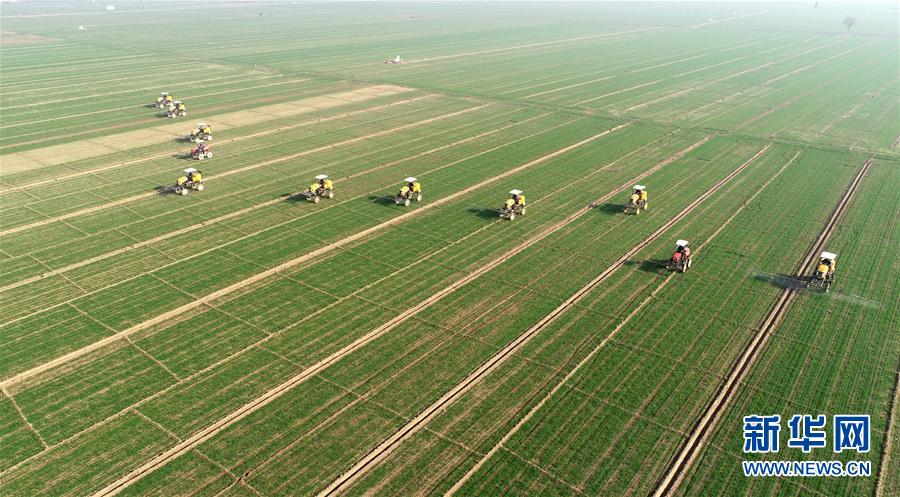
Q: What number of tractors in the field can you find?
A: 11